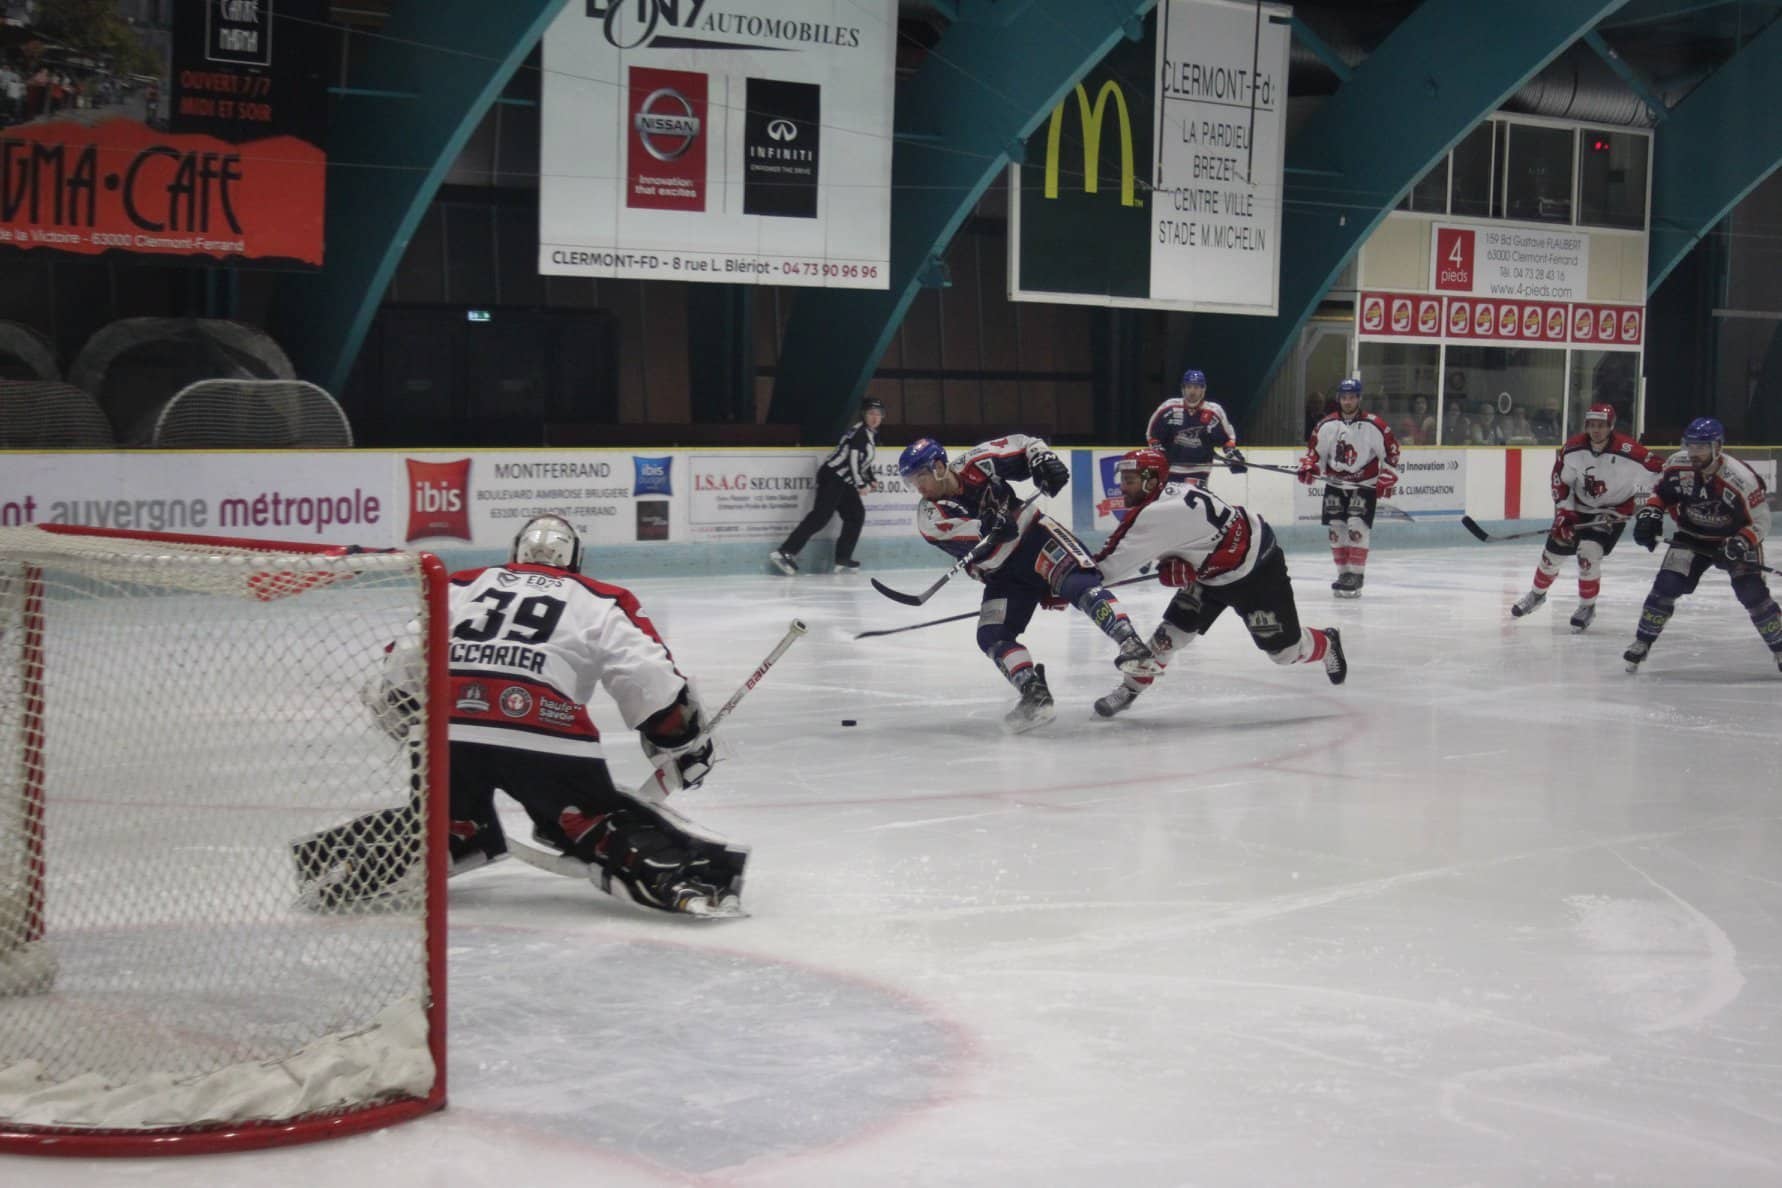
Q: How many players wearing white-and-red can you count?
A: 4